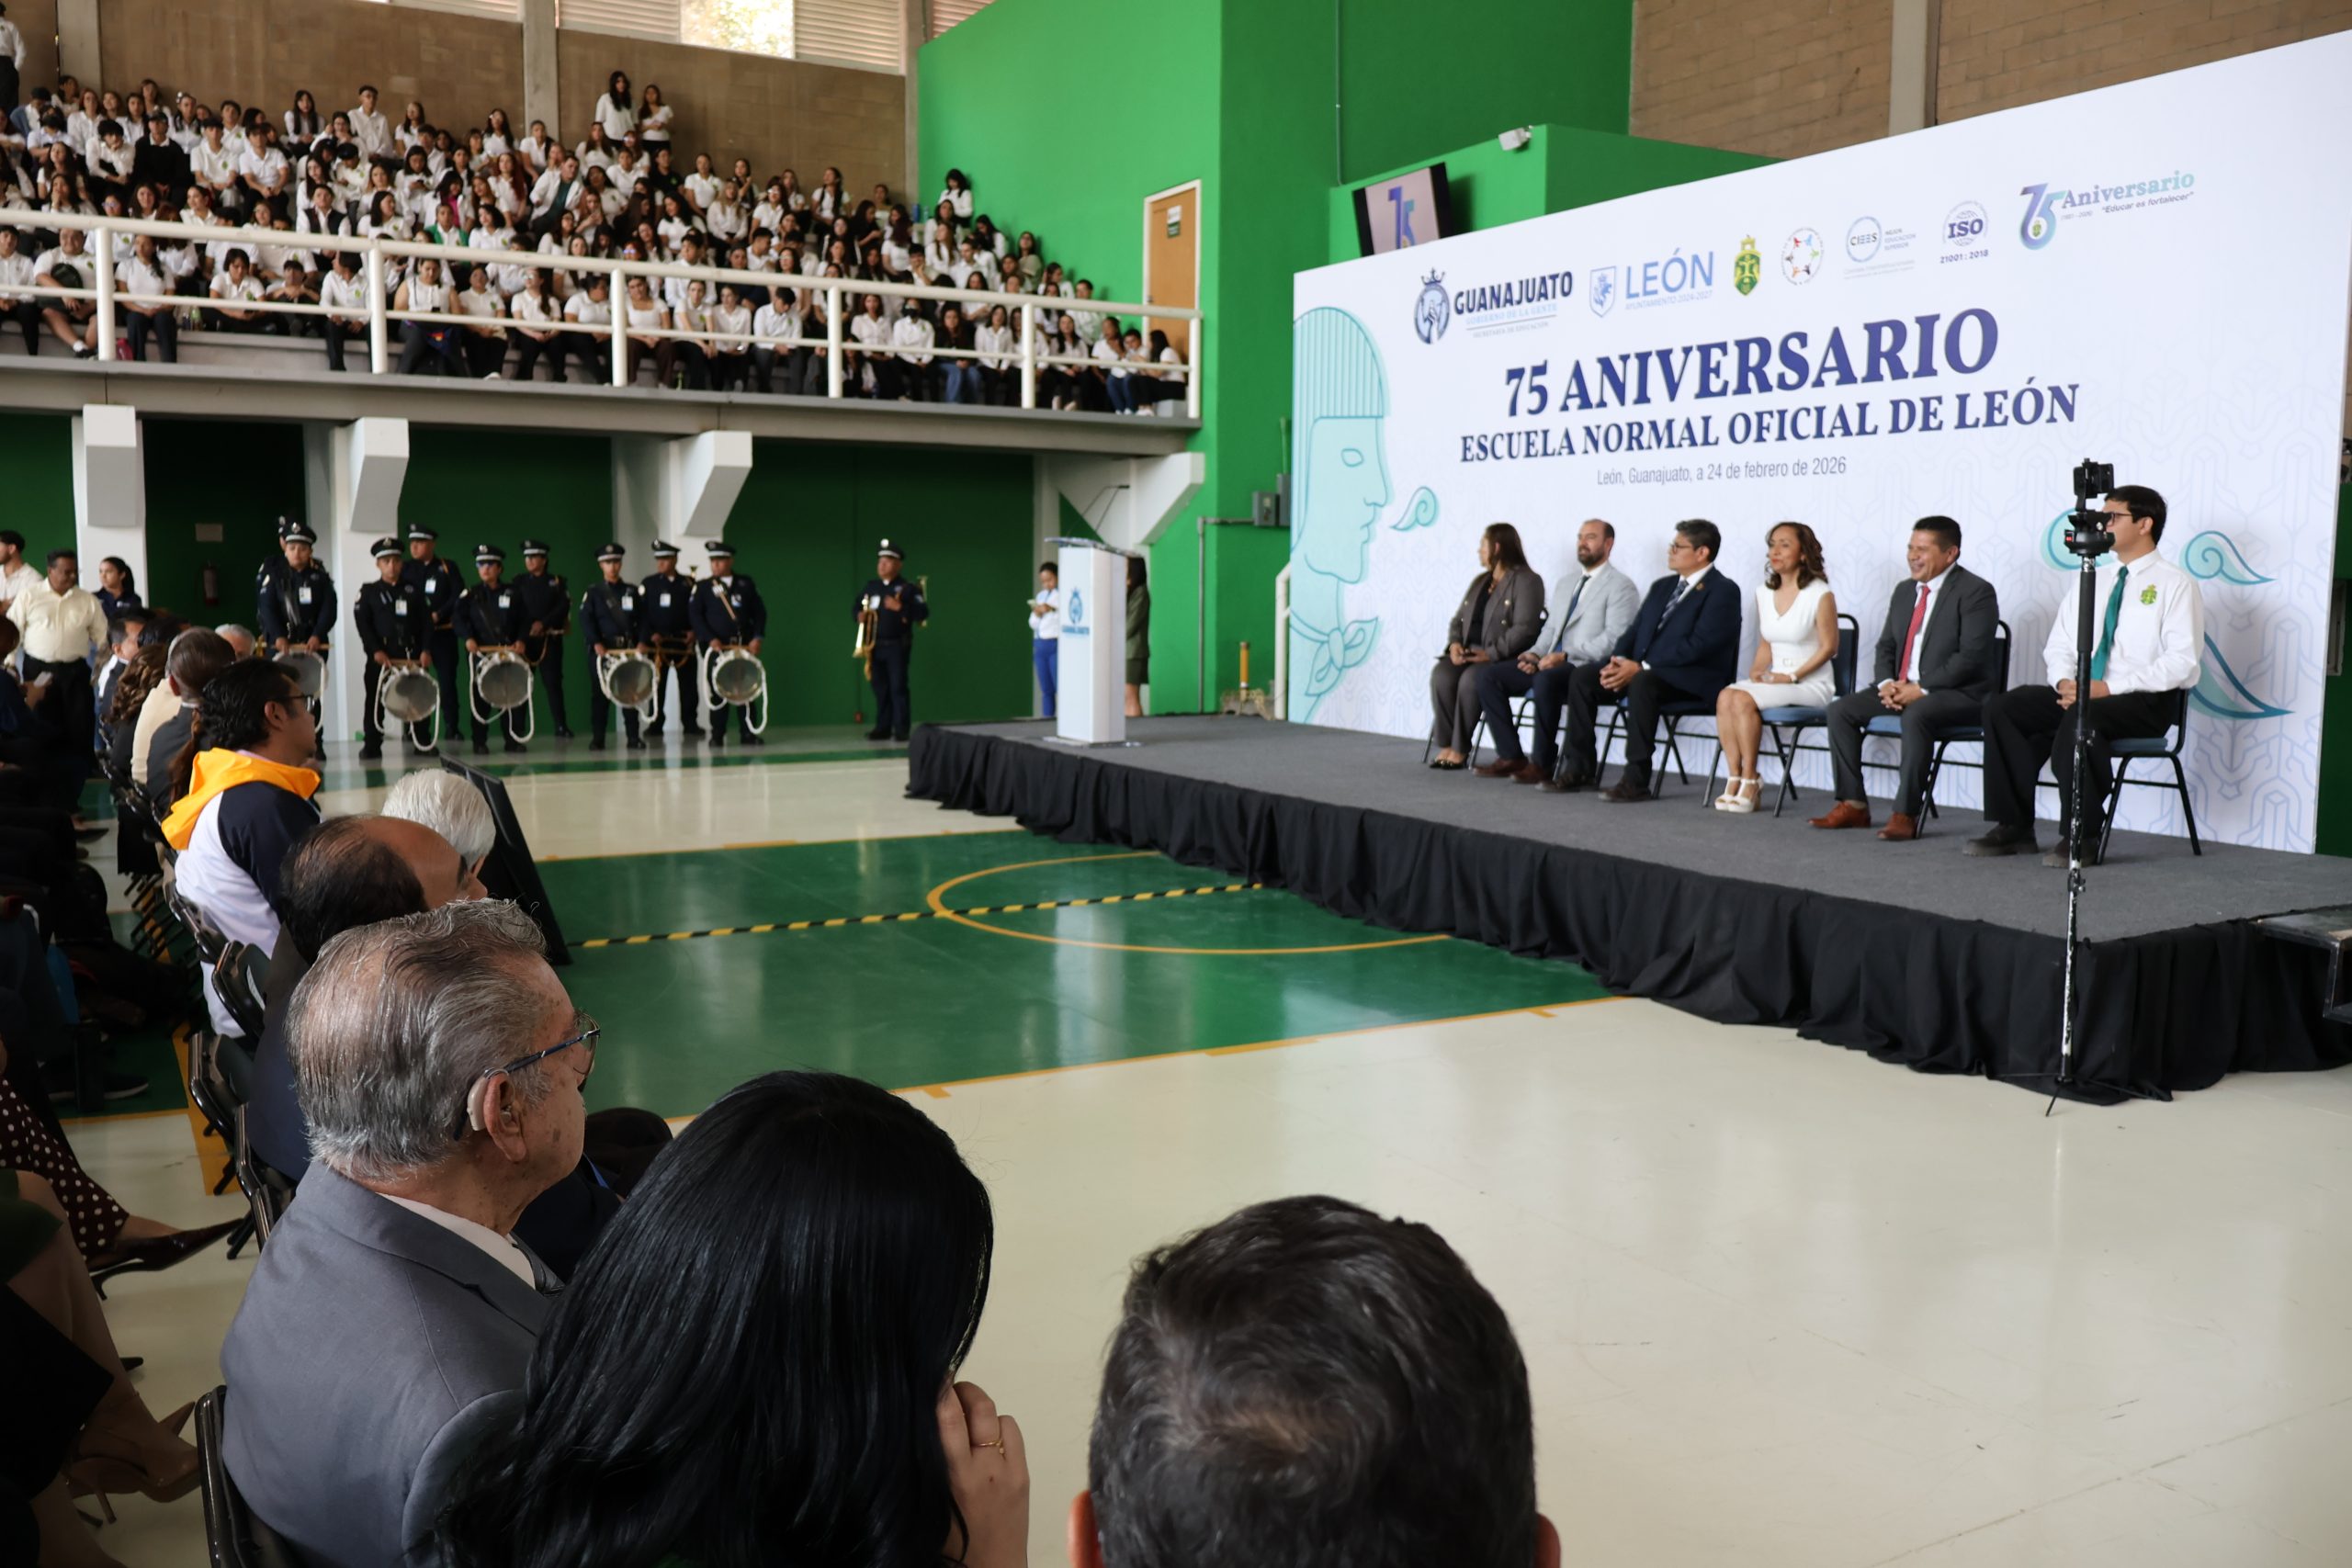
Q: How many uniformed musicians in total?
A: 10